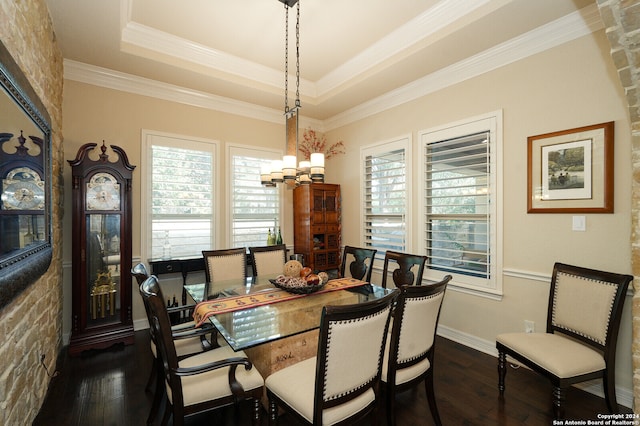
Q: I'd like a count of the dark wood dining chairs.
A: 9